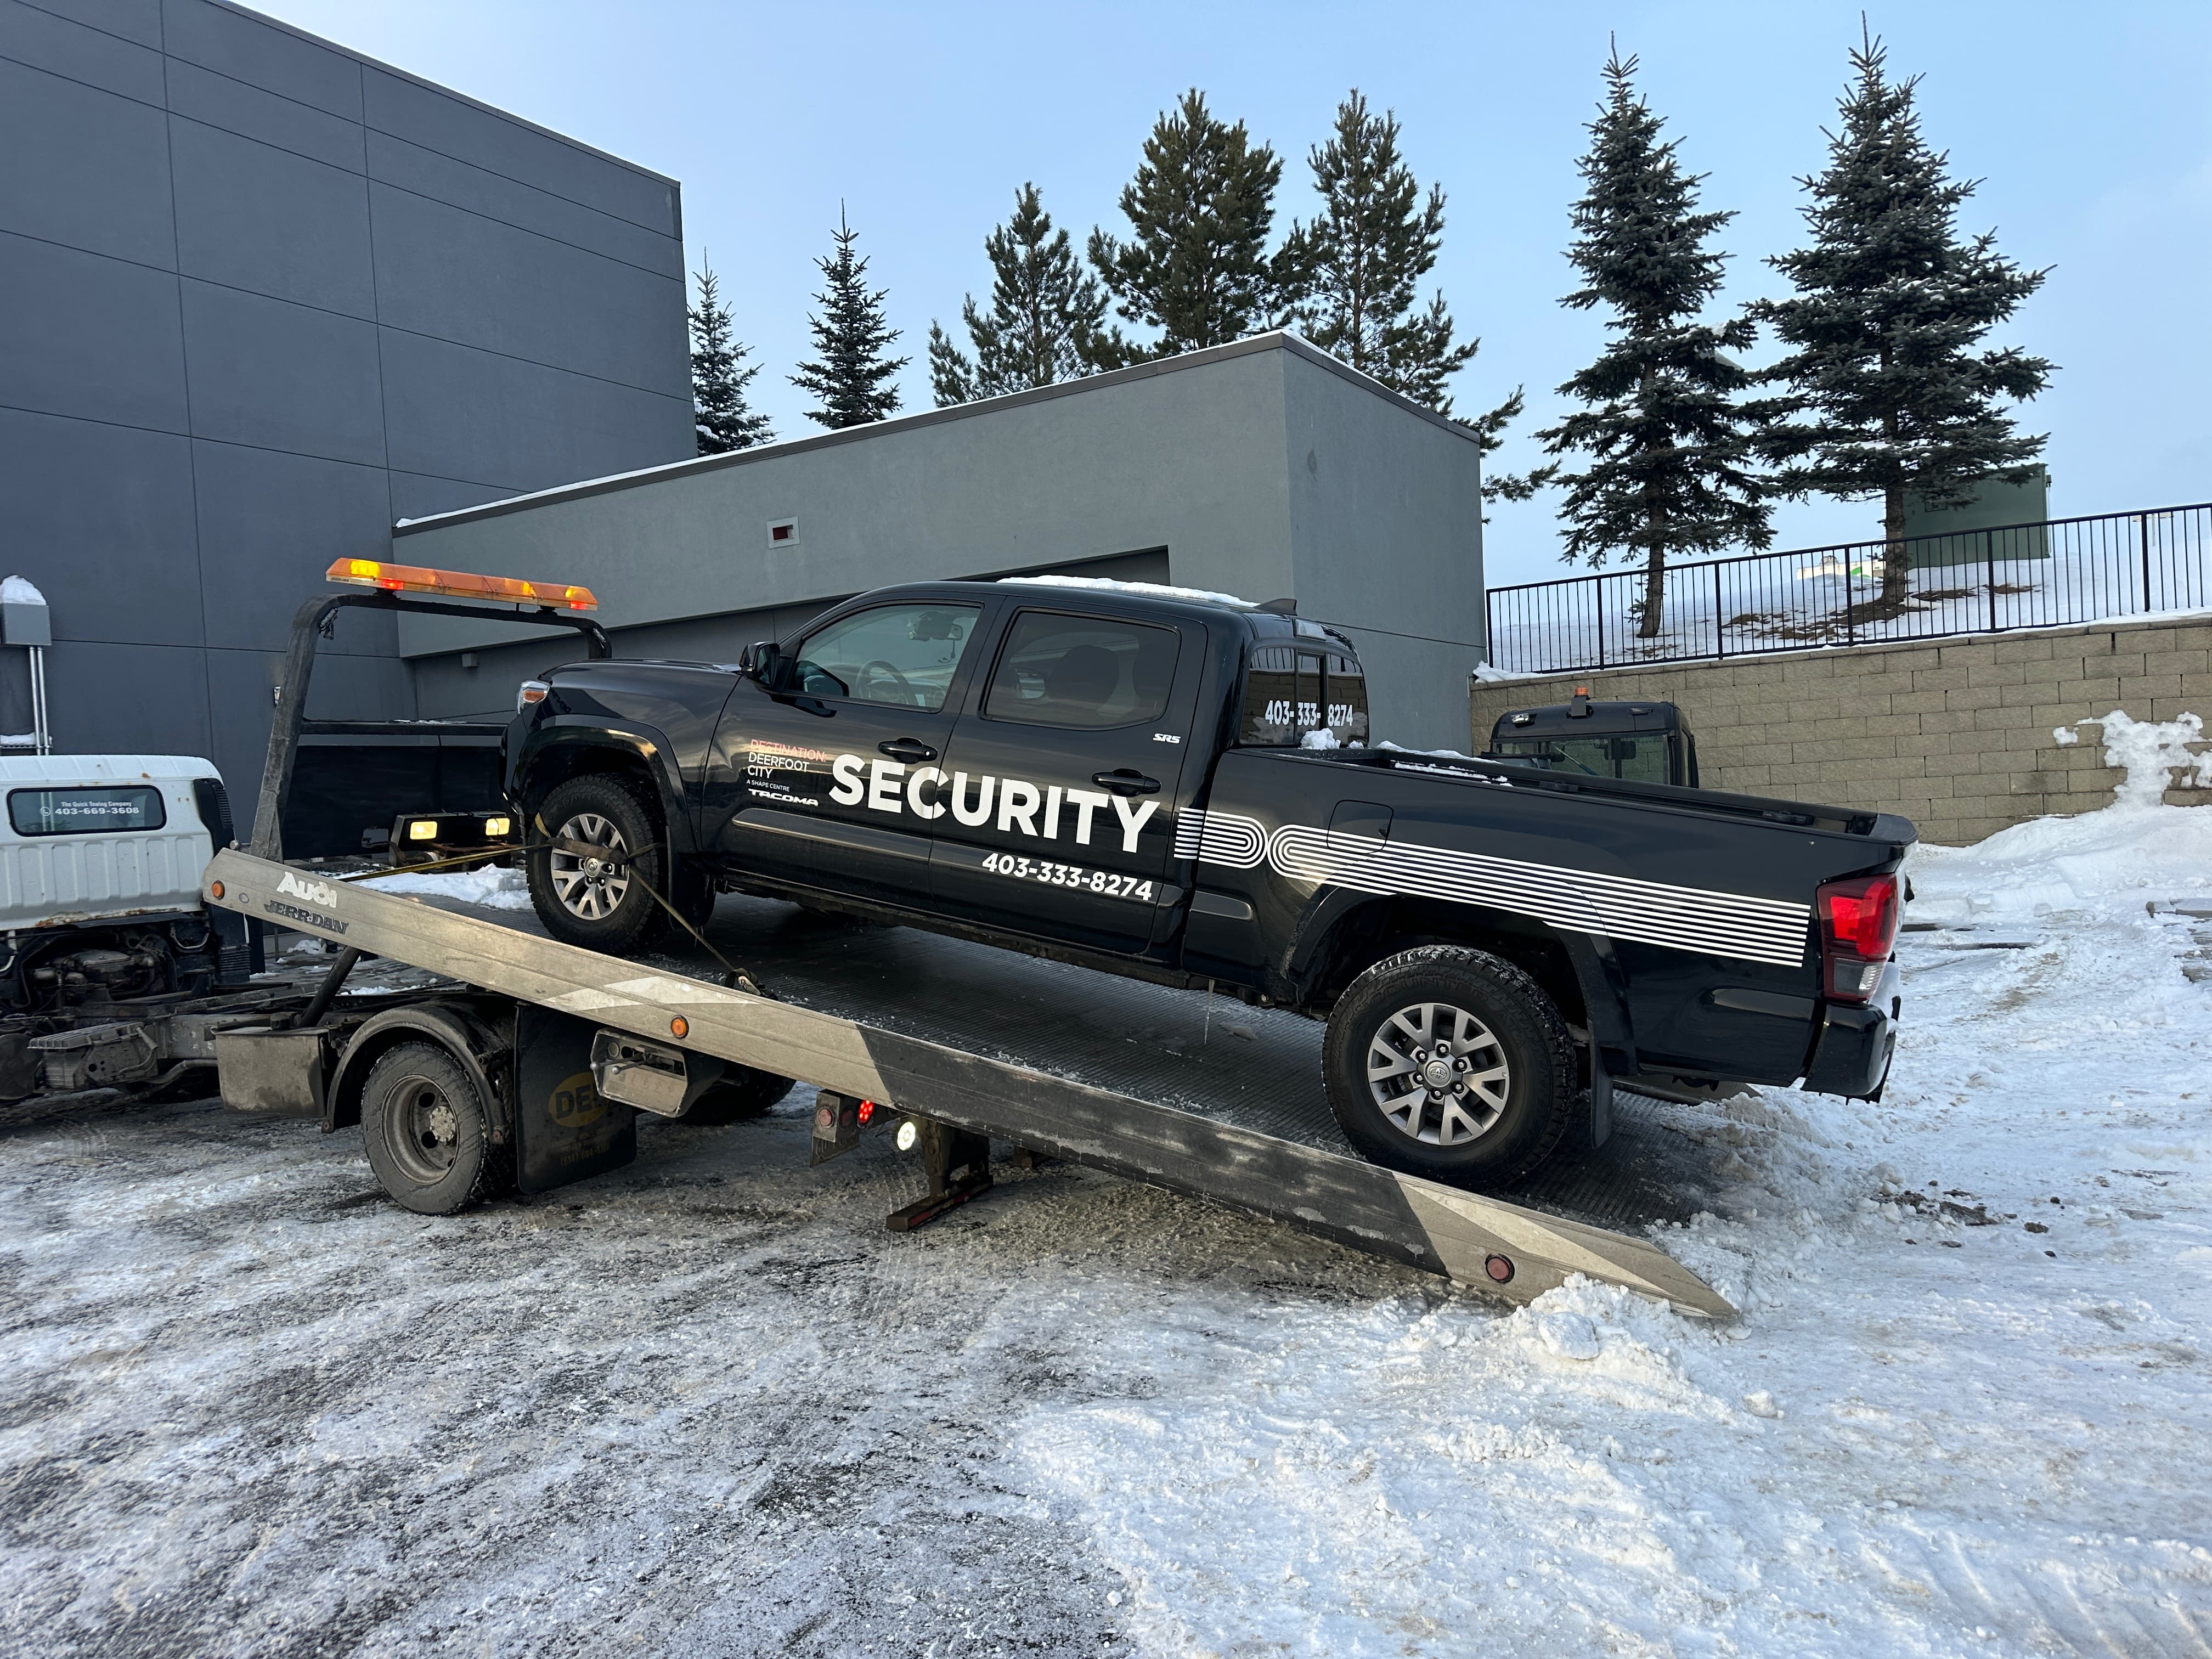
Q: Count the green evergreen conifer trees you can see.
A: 7